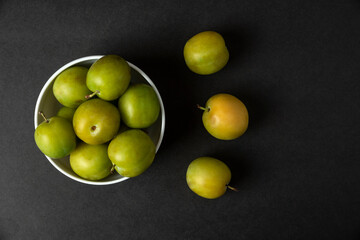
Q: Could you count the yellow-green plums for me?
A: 11